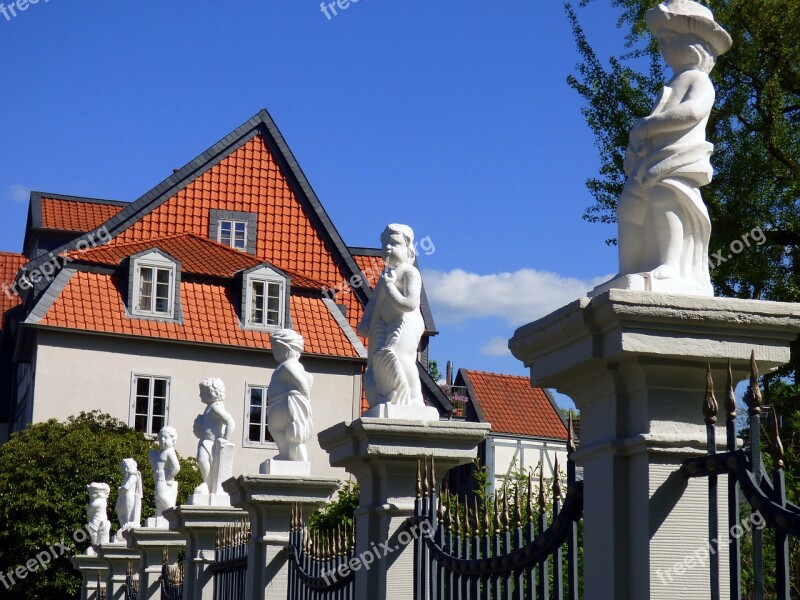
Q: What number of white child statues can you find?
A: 7